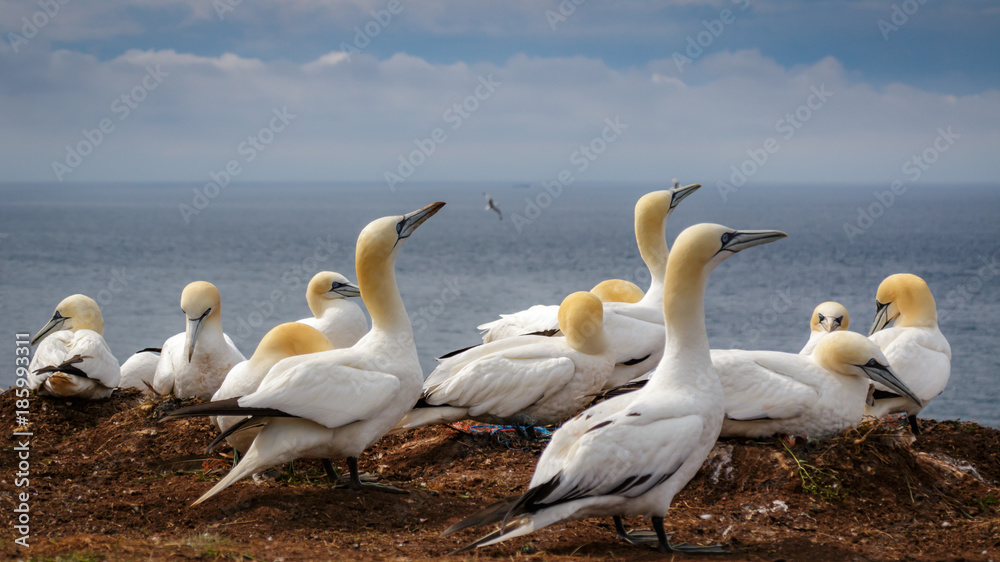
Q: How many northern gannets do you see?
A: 12